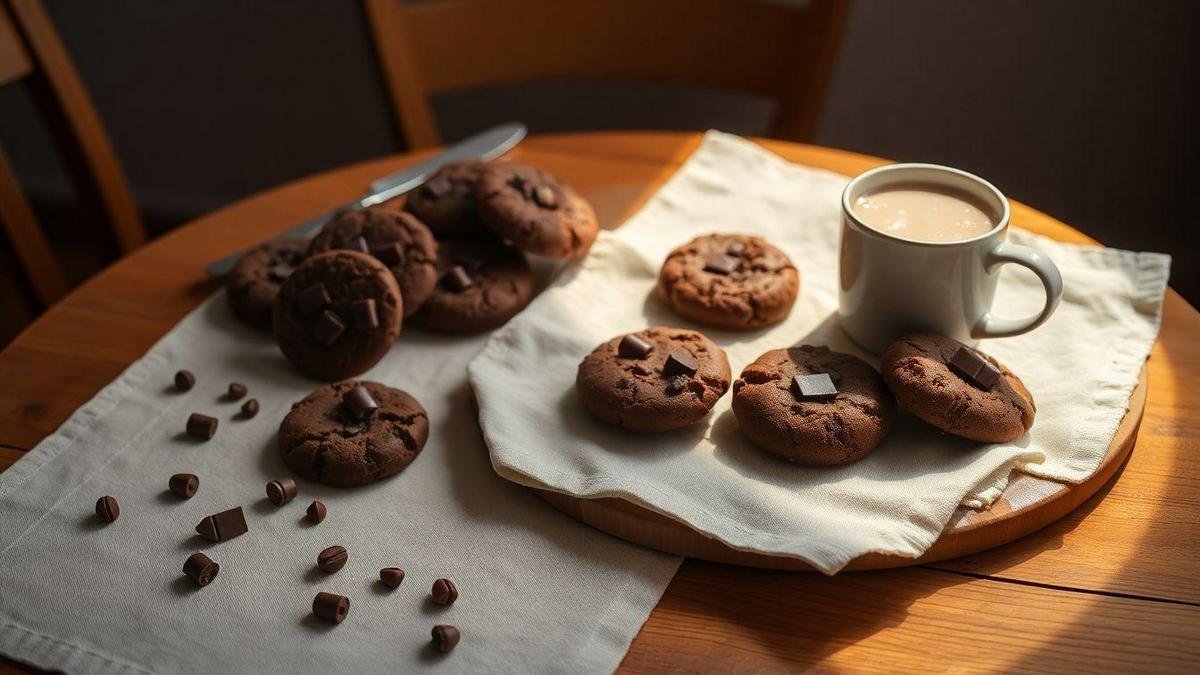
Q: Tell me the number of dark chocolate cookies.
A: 11